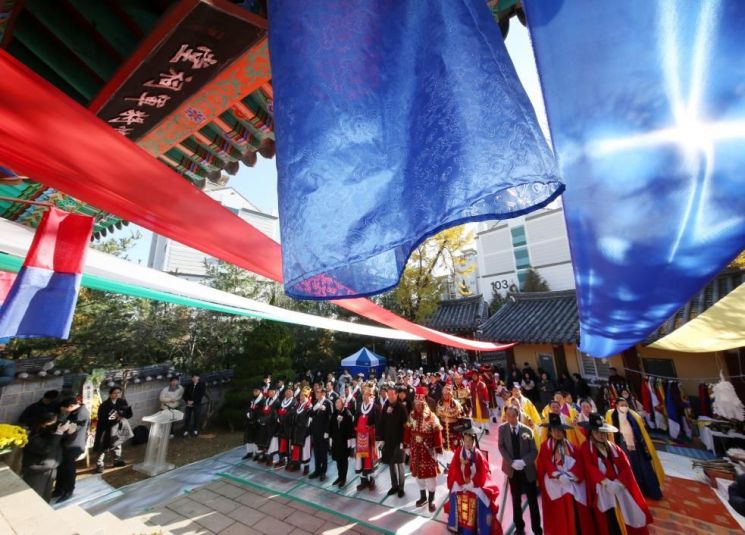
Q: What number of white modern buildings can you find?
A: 2